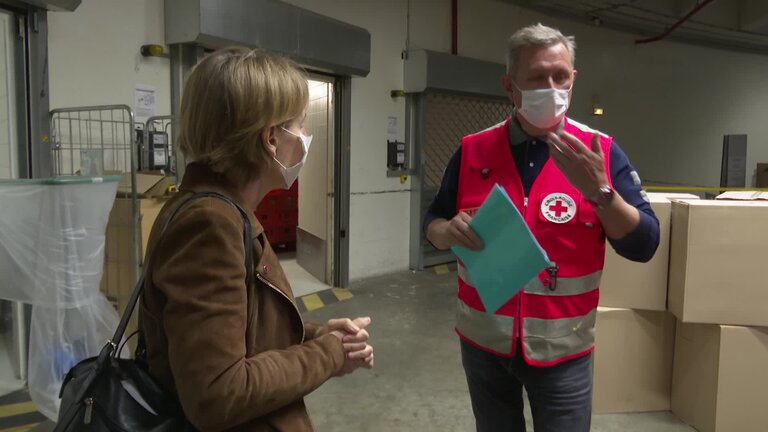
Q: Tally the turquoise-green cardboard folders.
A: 1